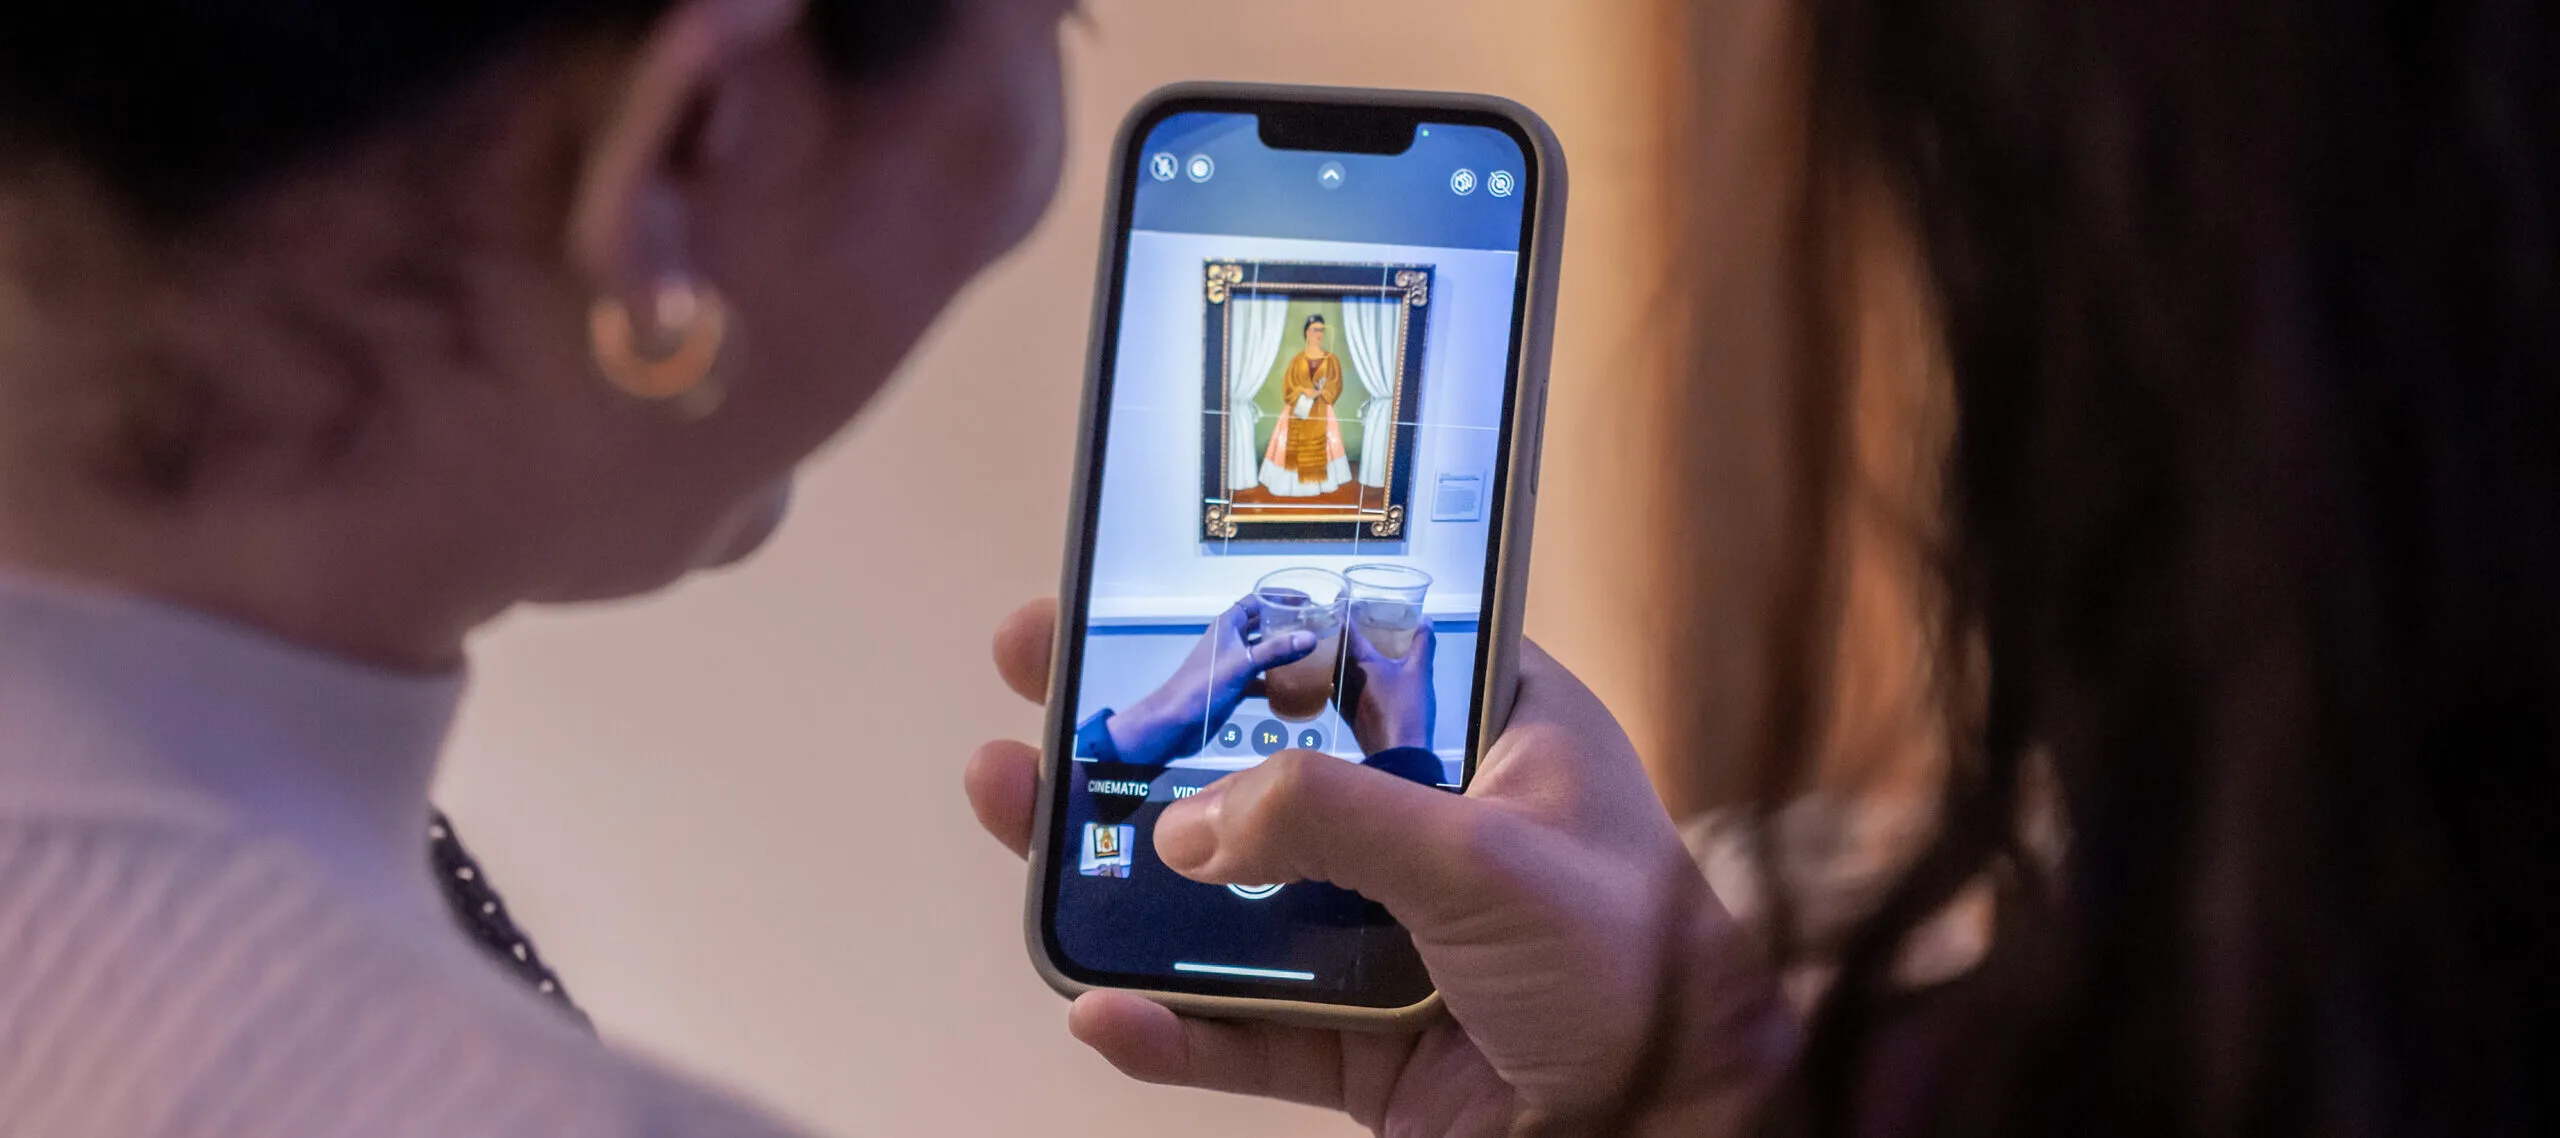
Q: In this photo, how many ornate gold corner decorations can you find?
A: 4